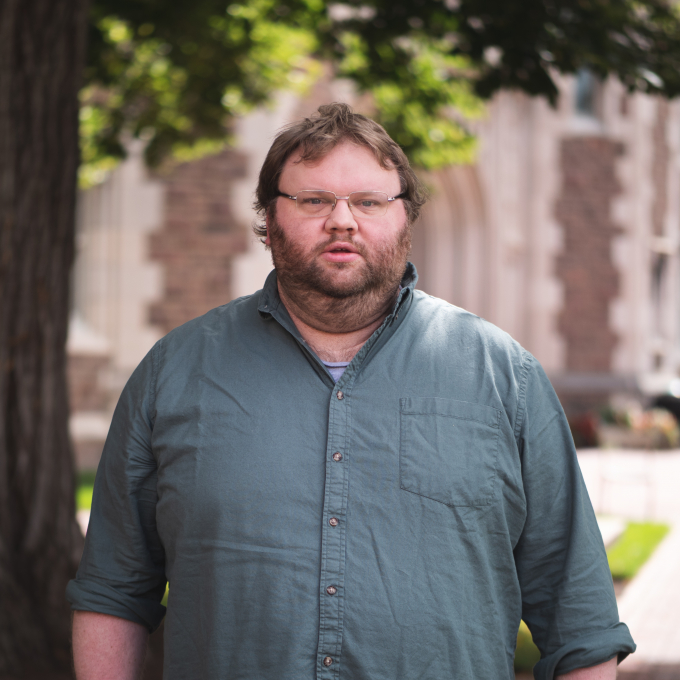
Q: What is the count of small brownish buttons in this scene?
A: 5